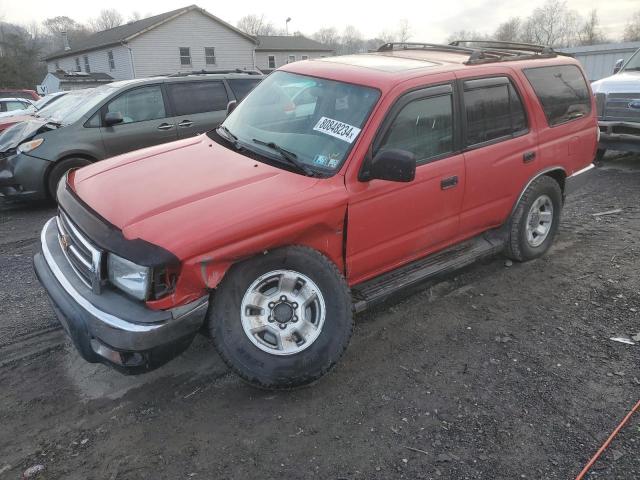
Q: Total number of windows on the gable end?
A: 2